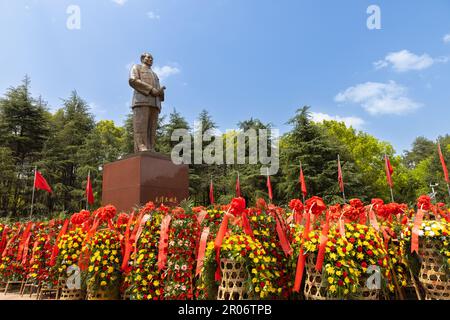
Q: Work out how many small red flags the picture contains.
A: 9